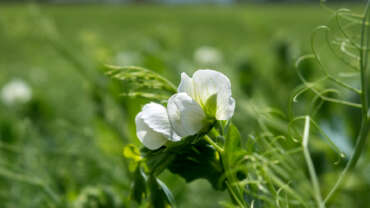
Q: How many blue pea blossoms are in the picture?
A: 0